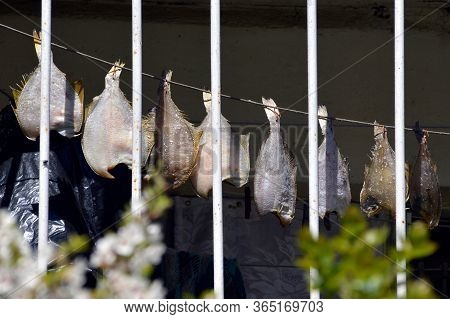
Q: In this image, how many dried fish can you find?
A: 8